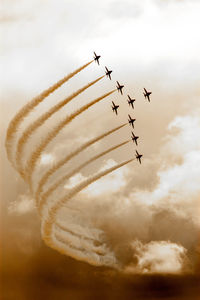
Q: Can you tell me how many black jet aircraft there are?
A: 9